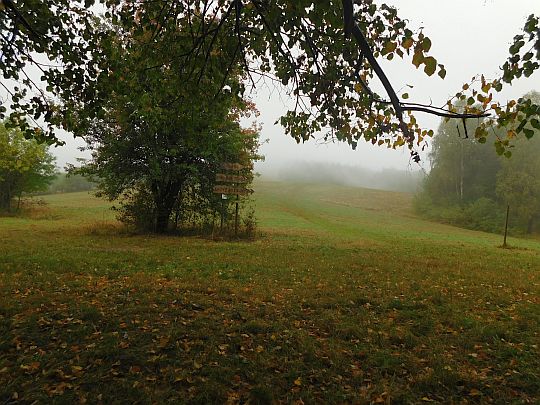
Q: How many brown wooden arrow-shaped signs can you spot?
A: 3